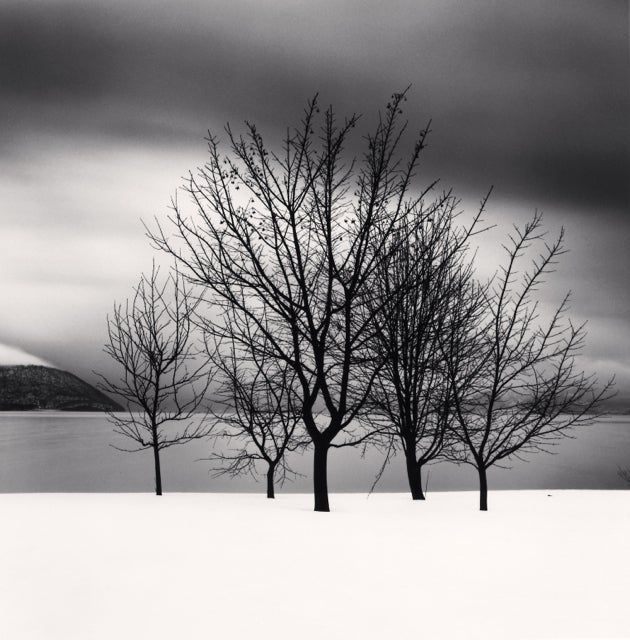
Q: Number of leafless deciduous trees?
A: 5